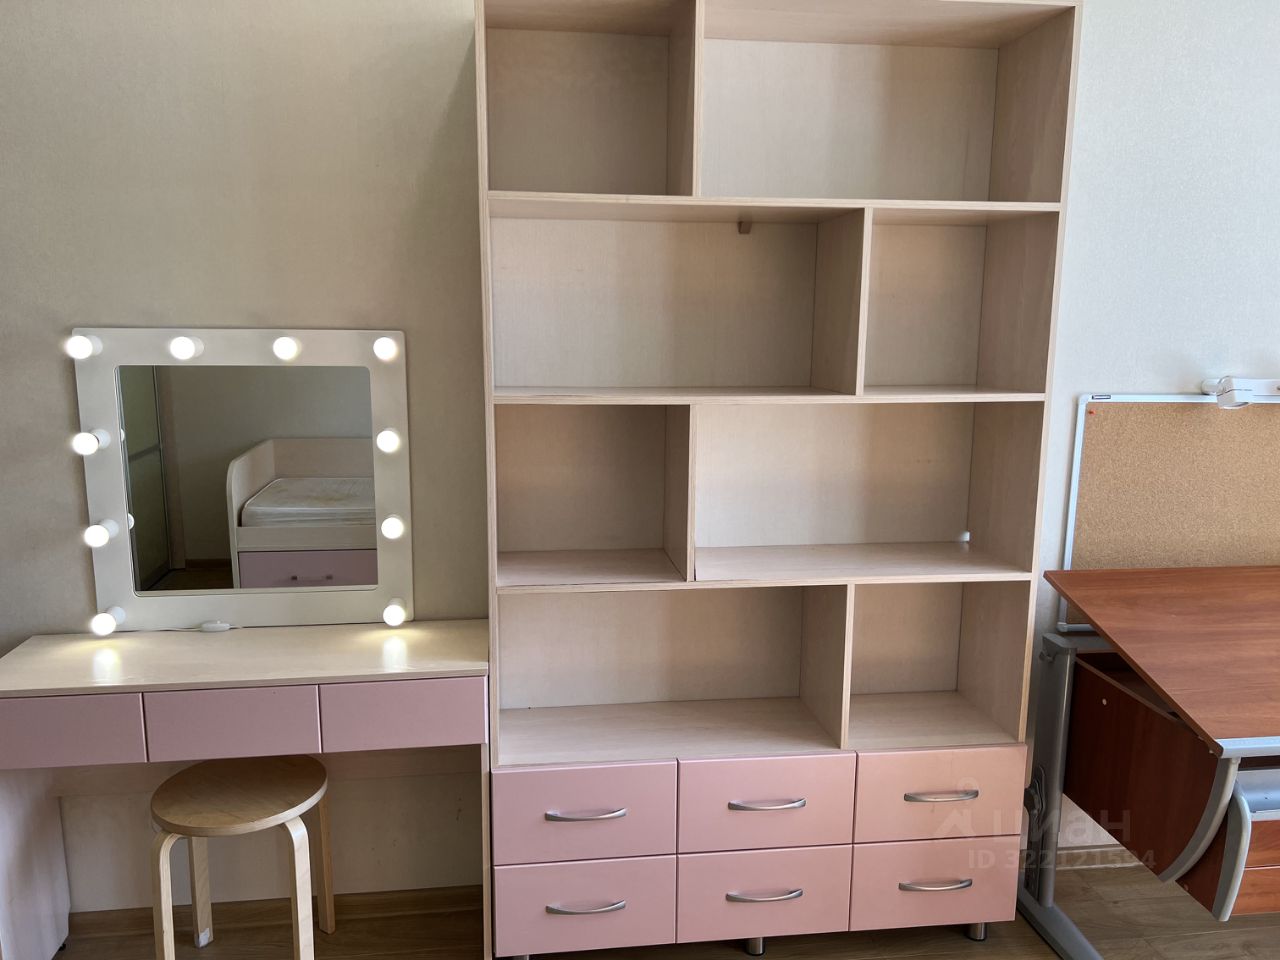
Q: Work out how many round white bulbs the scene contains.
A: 10